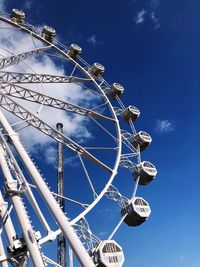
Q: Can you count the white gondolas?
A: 10